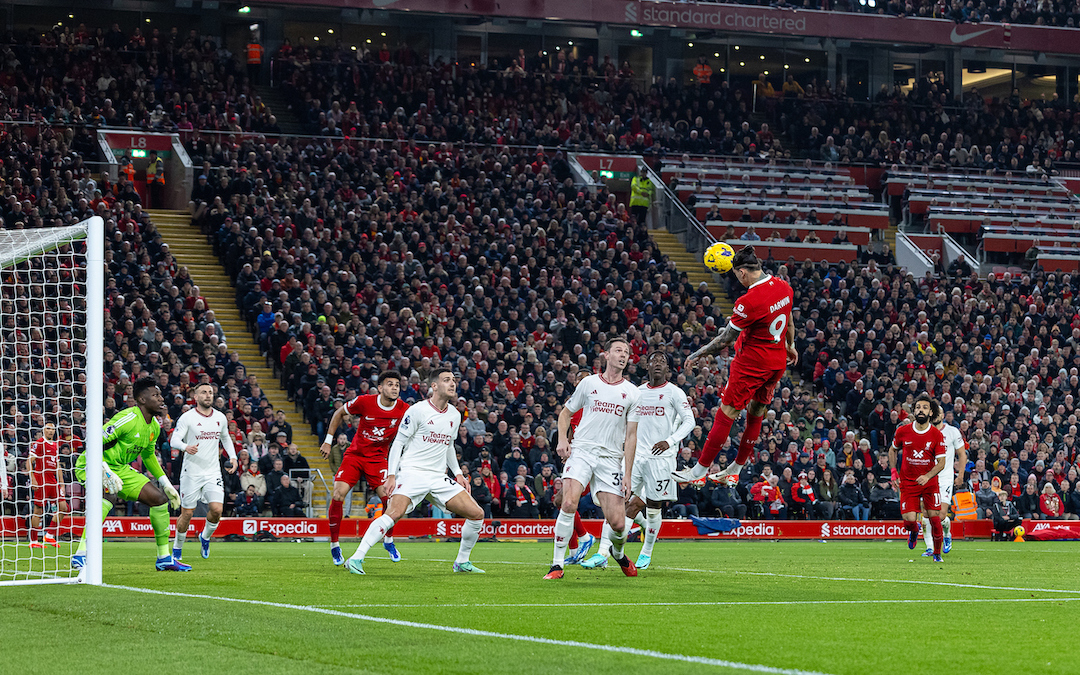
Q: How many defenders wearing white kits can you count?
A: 5